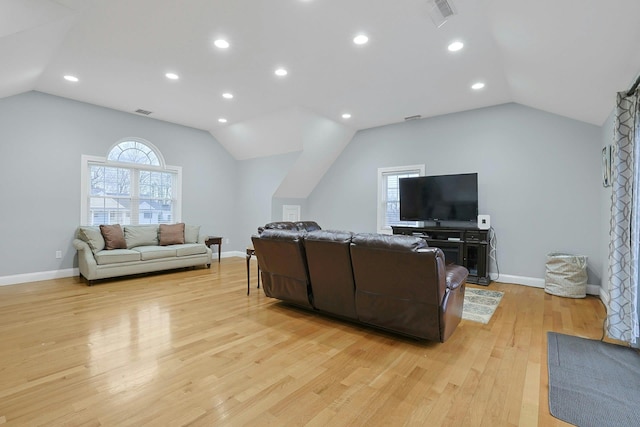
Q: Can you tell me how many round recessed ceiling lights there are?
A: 10